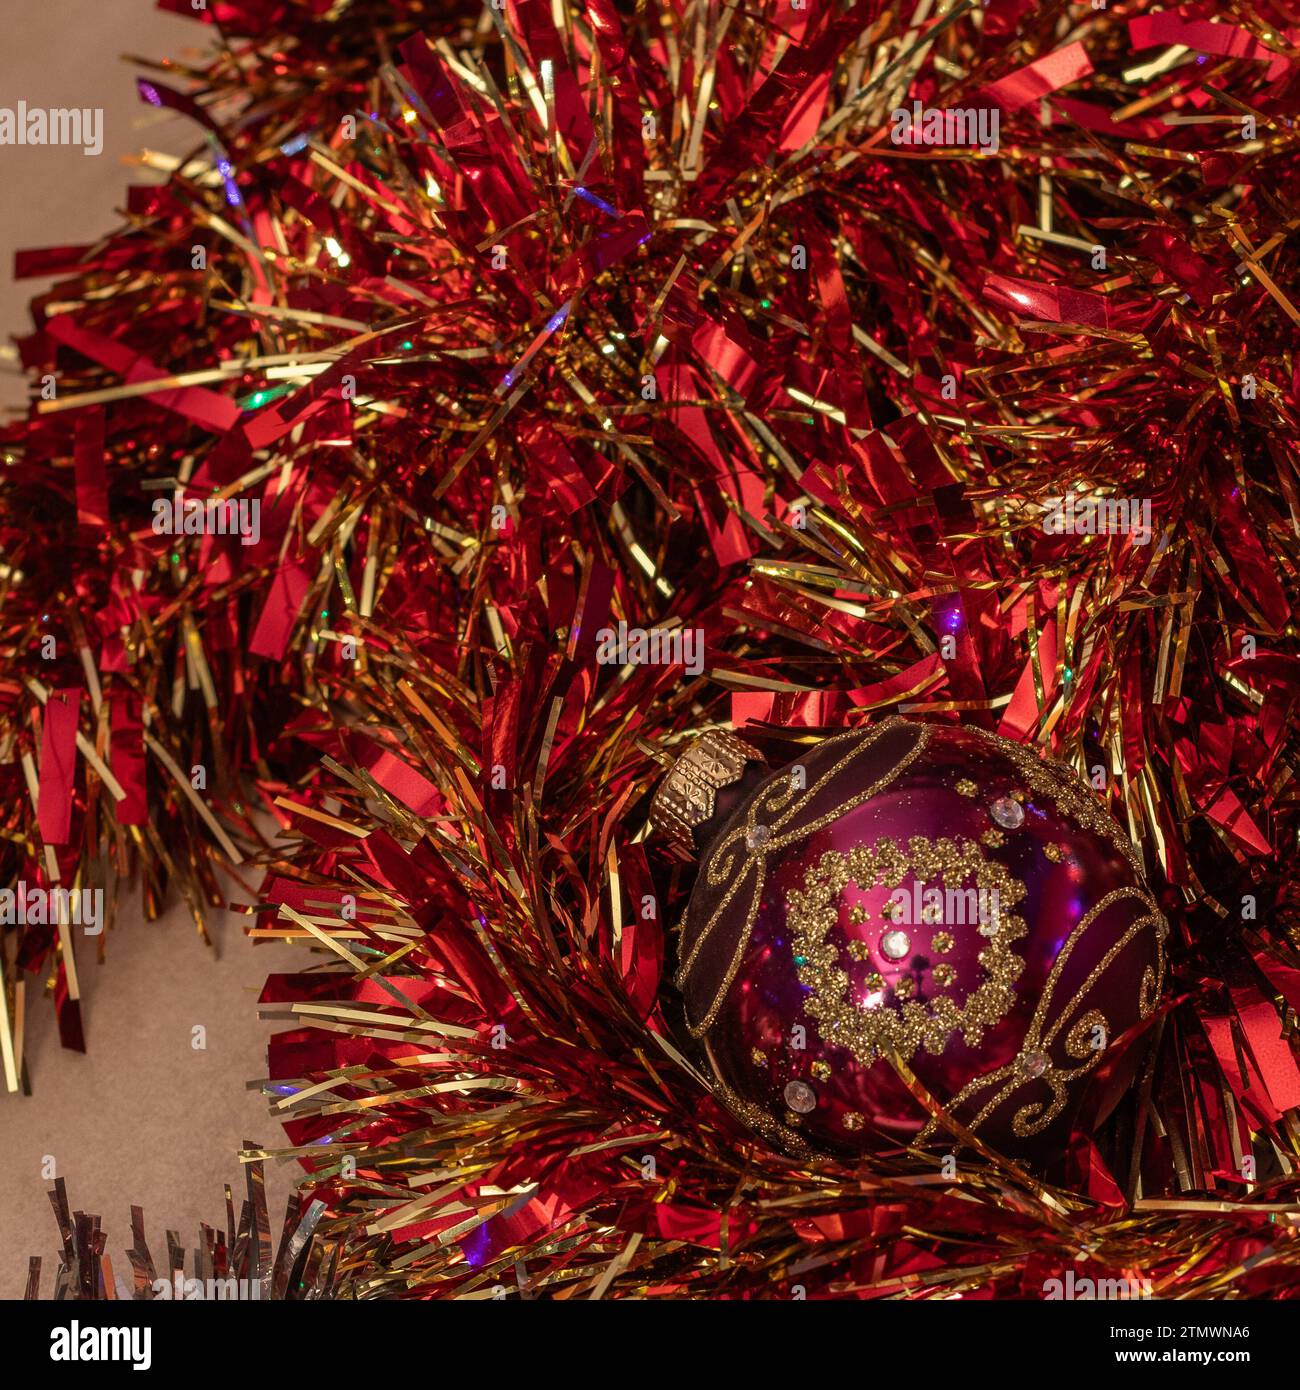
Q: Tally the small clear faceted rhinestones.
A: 5